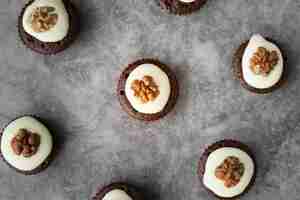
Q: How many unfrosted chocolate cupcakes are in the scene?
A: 0